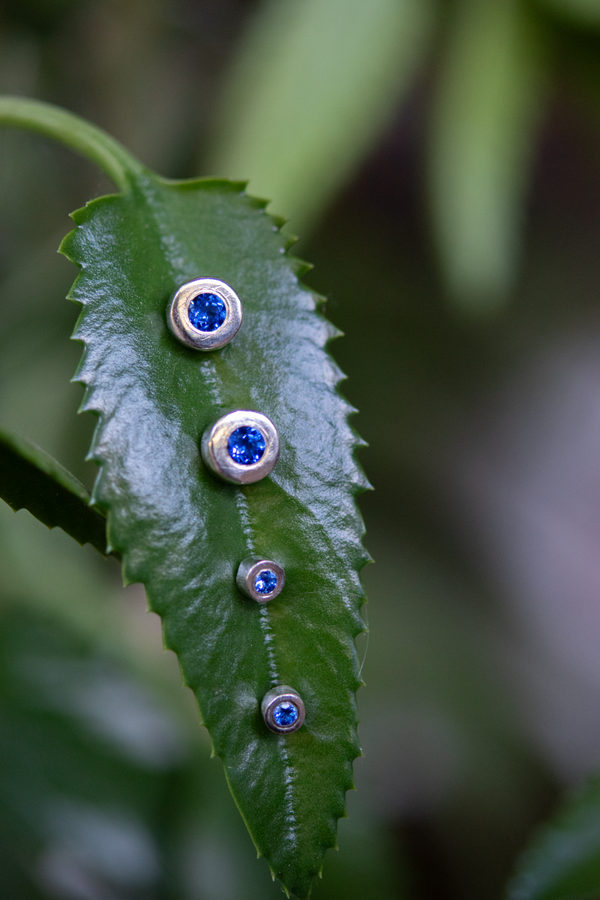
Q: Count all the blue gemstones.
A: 4